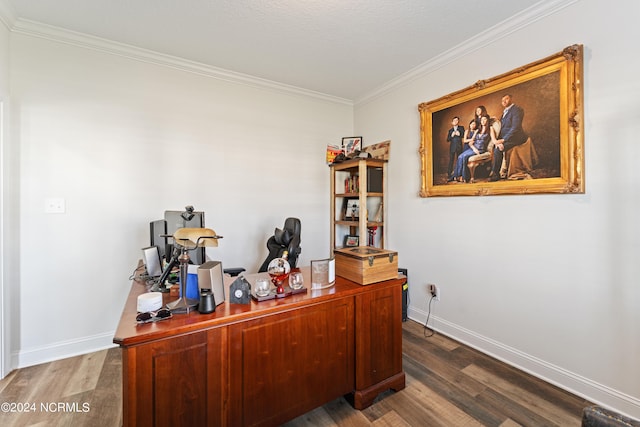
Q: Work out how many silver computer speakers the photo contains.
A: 2